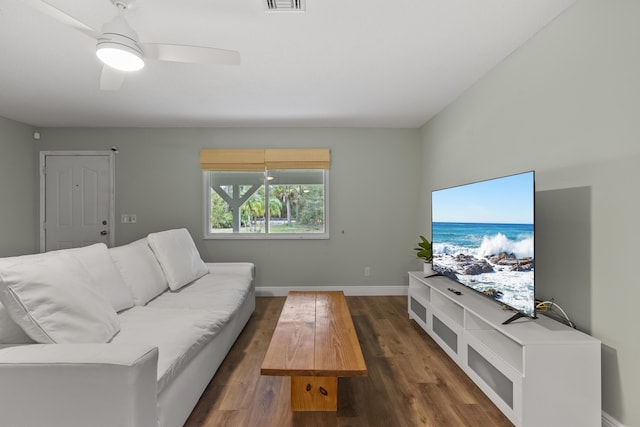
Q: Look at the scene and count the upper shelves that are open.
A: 3